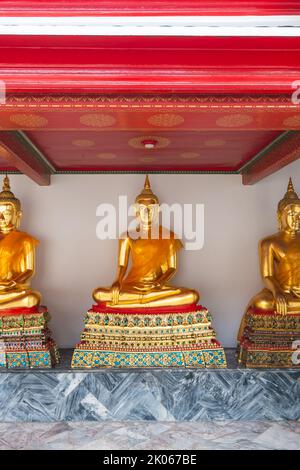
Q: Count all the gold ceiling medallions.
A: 11